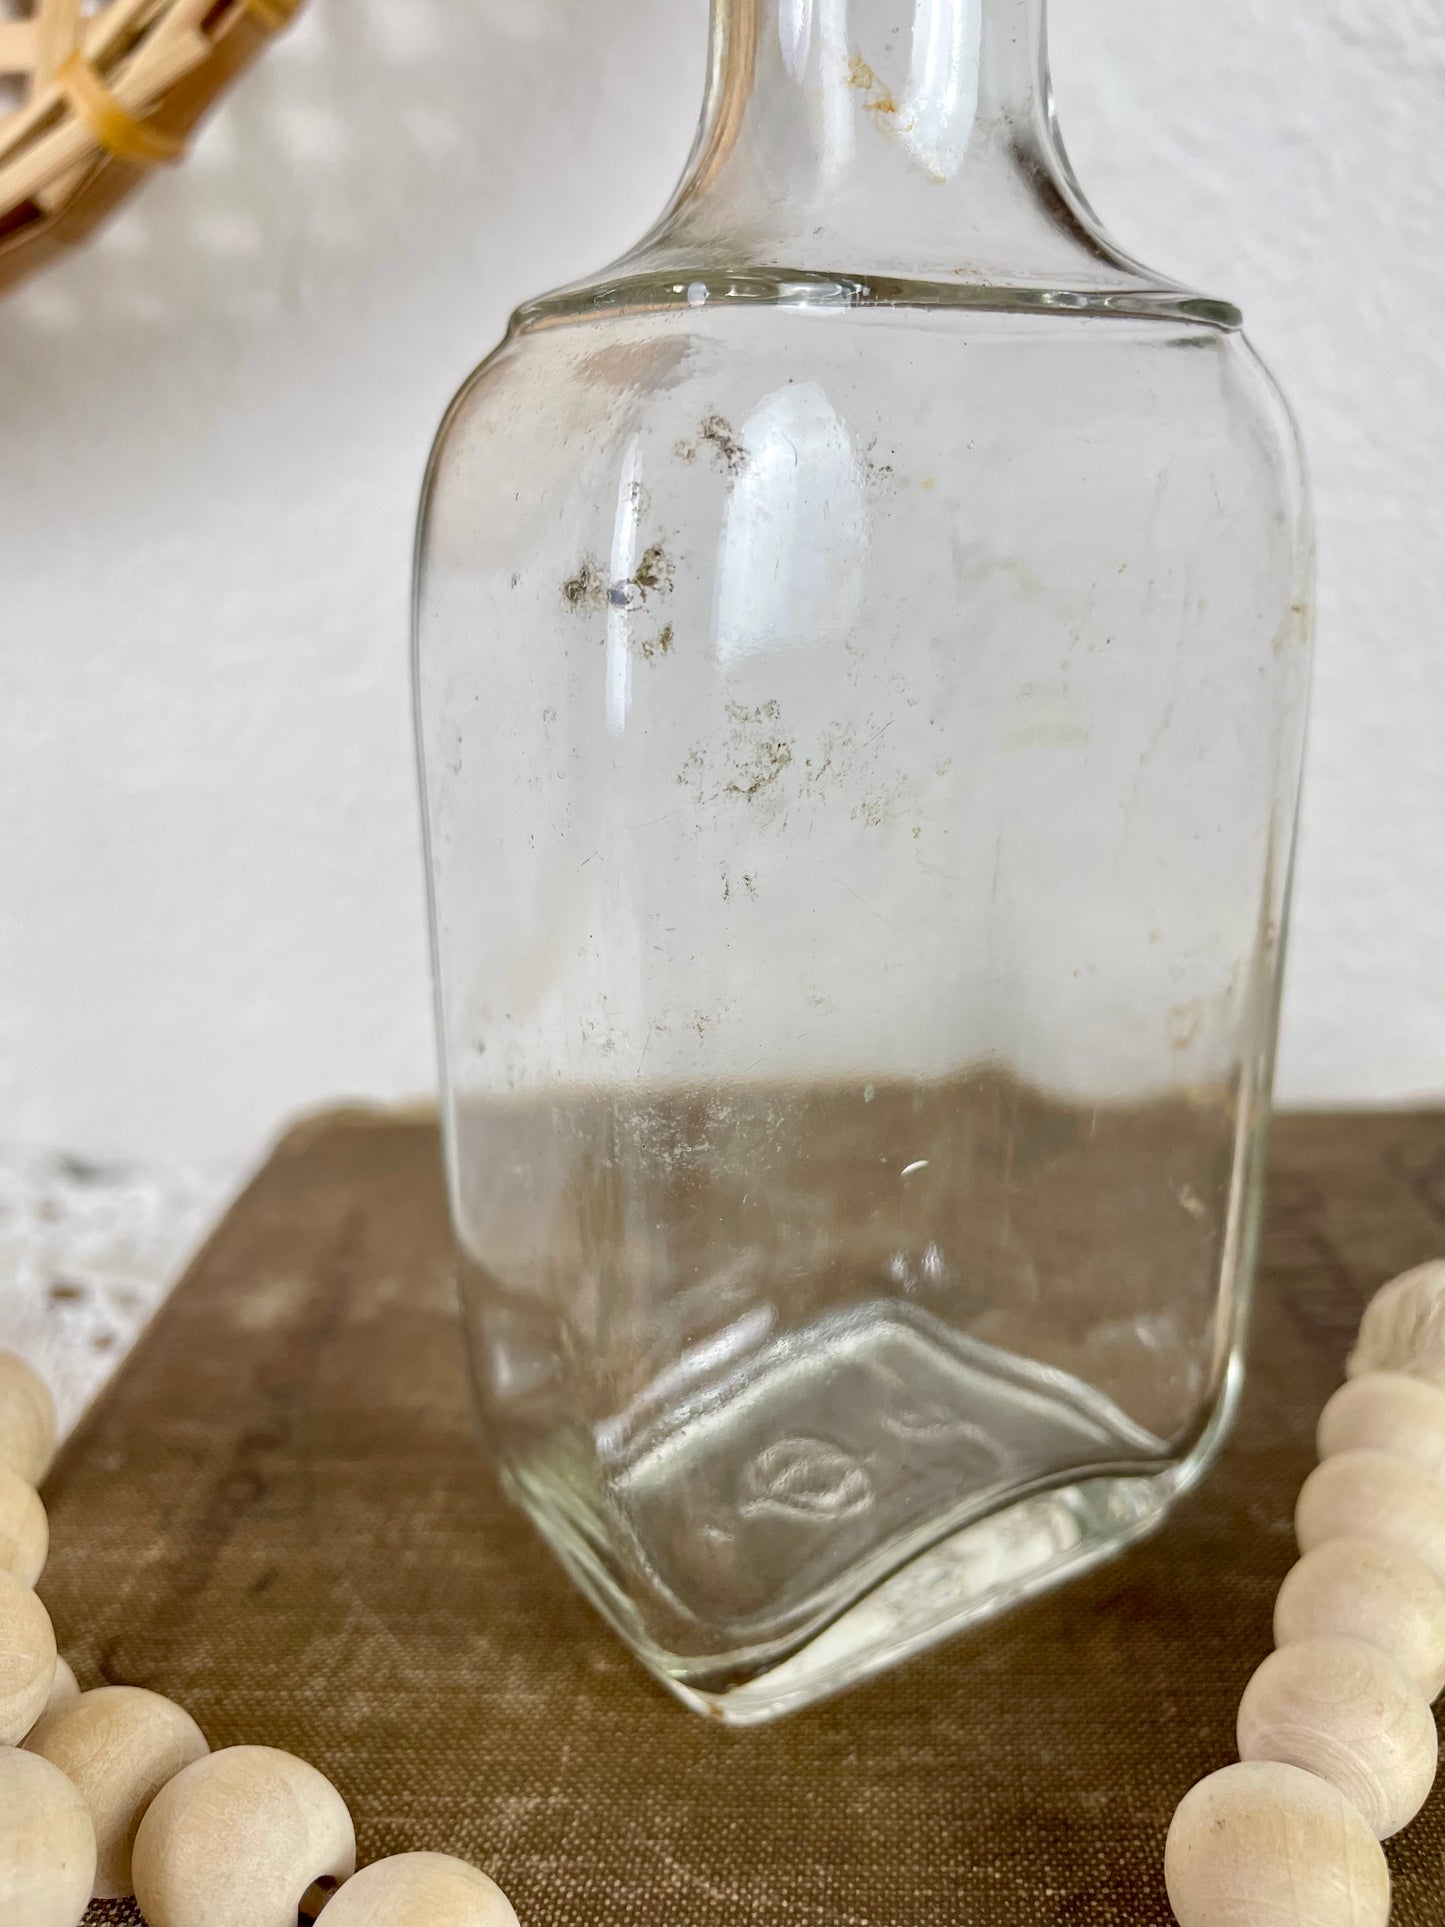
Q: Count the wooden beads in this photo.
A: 13